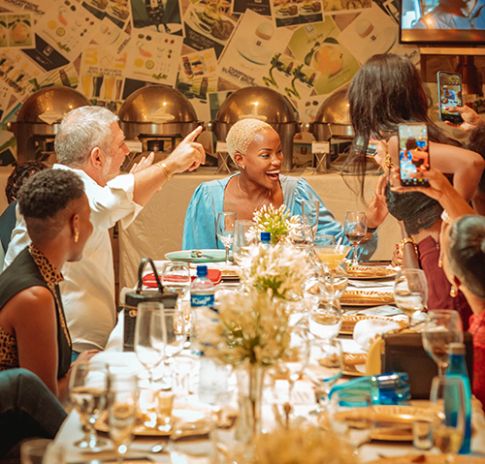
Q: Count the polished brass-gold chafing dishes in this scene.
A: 4